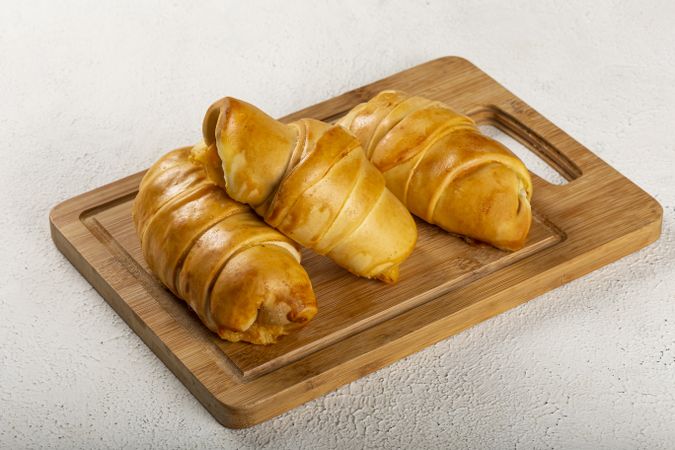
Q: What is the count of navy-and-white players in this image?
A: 0